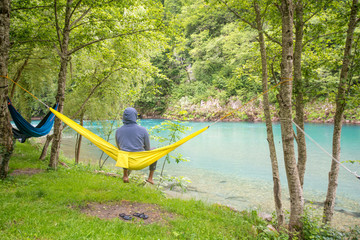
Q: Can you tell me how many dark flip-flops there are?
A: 2